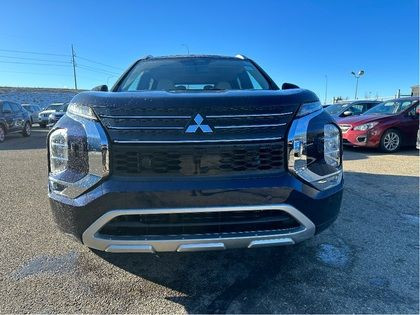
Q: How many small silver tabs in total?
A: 3